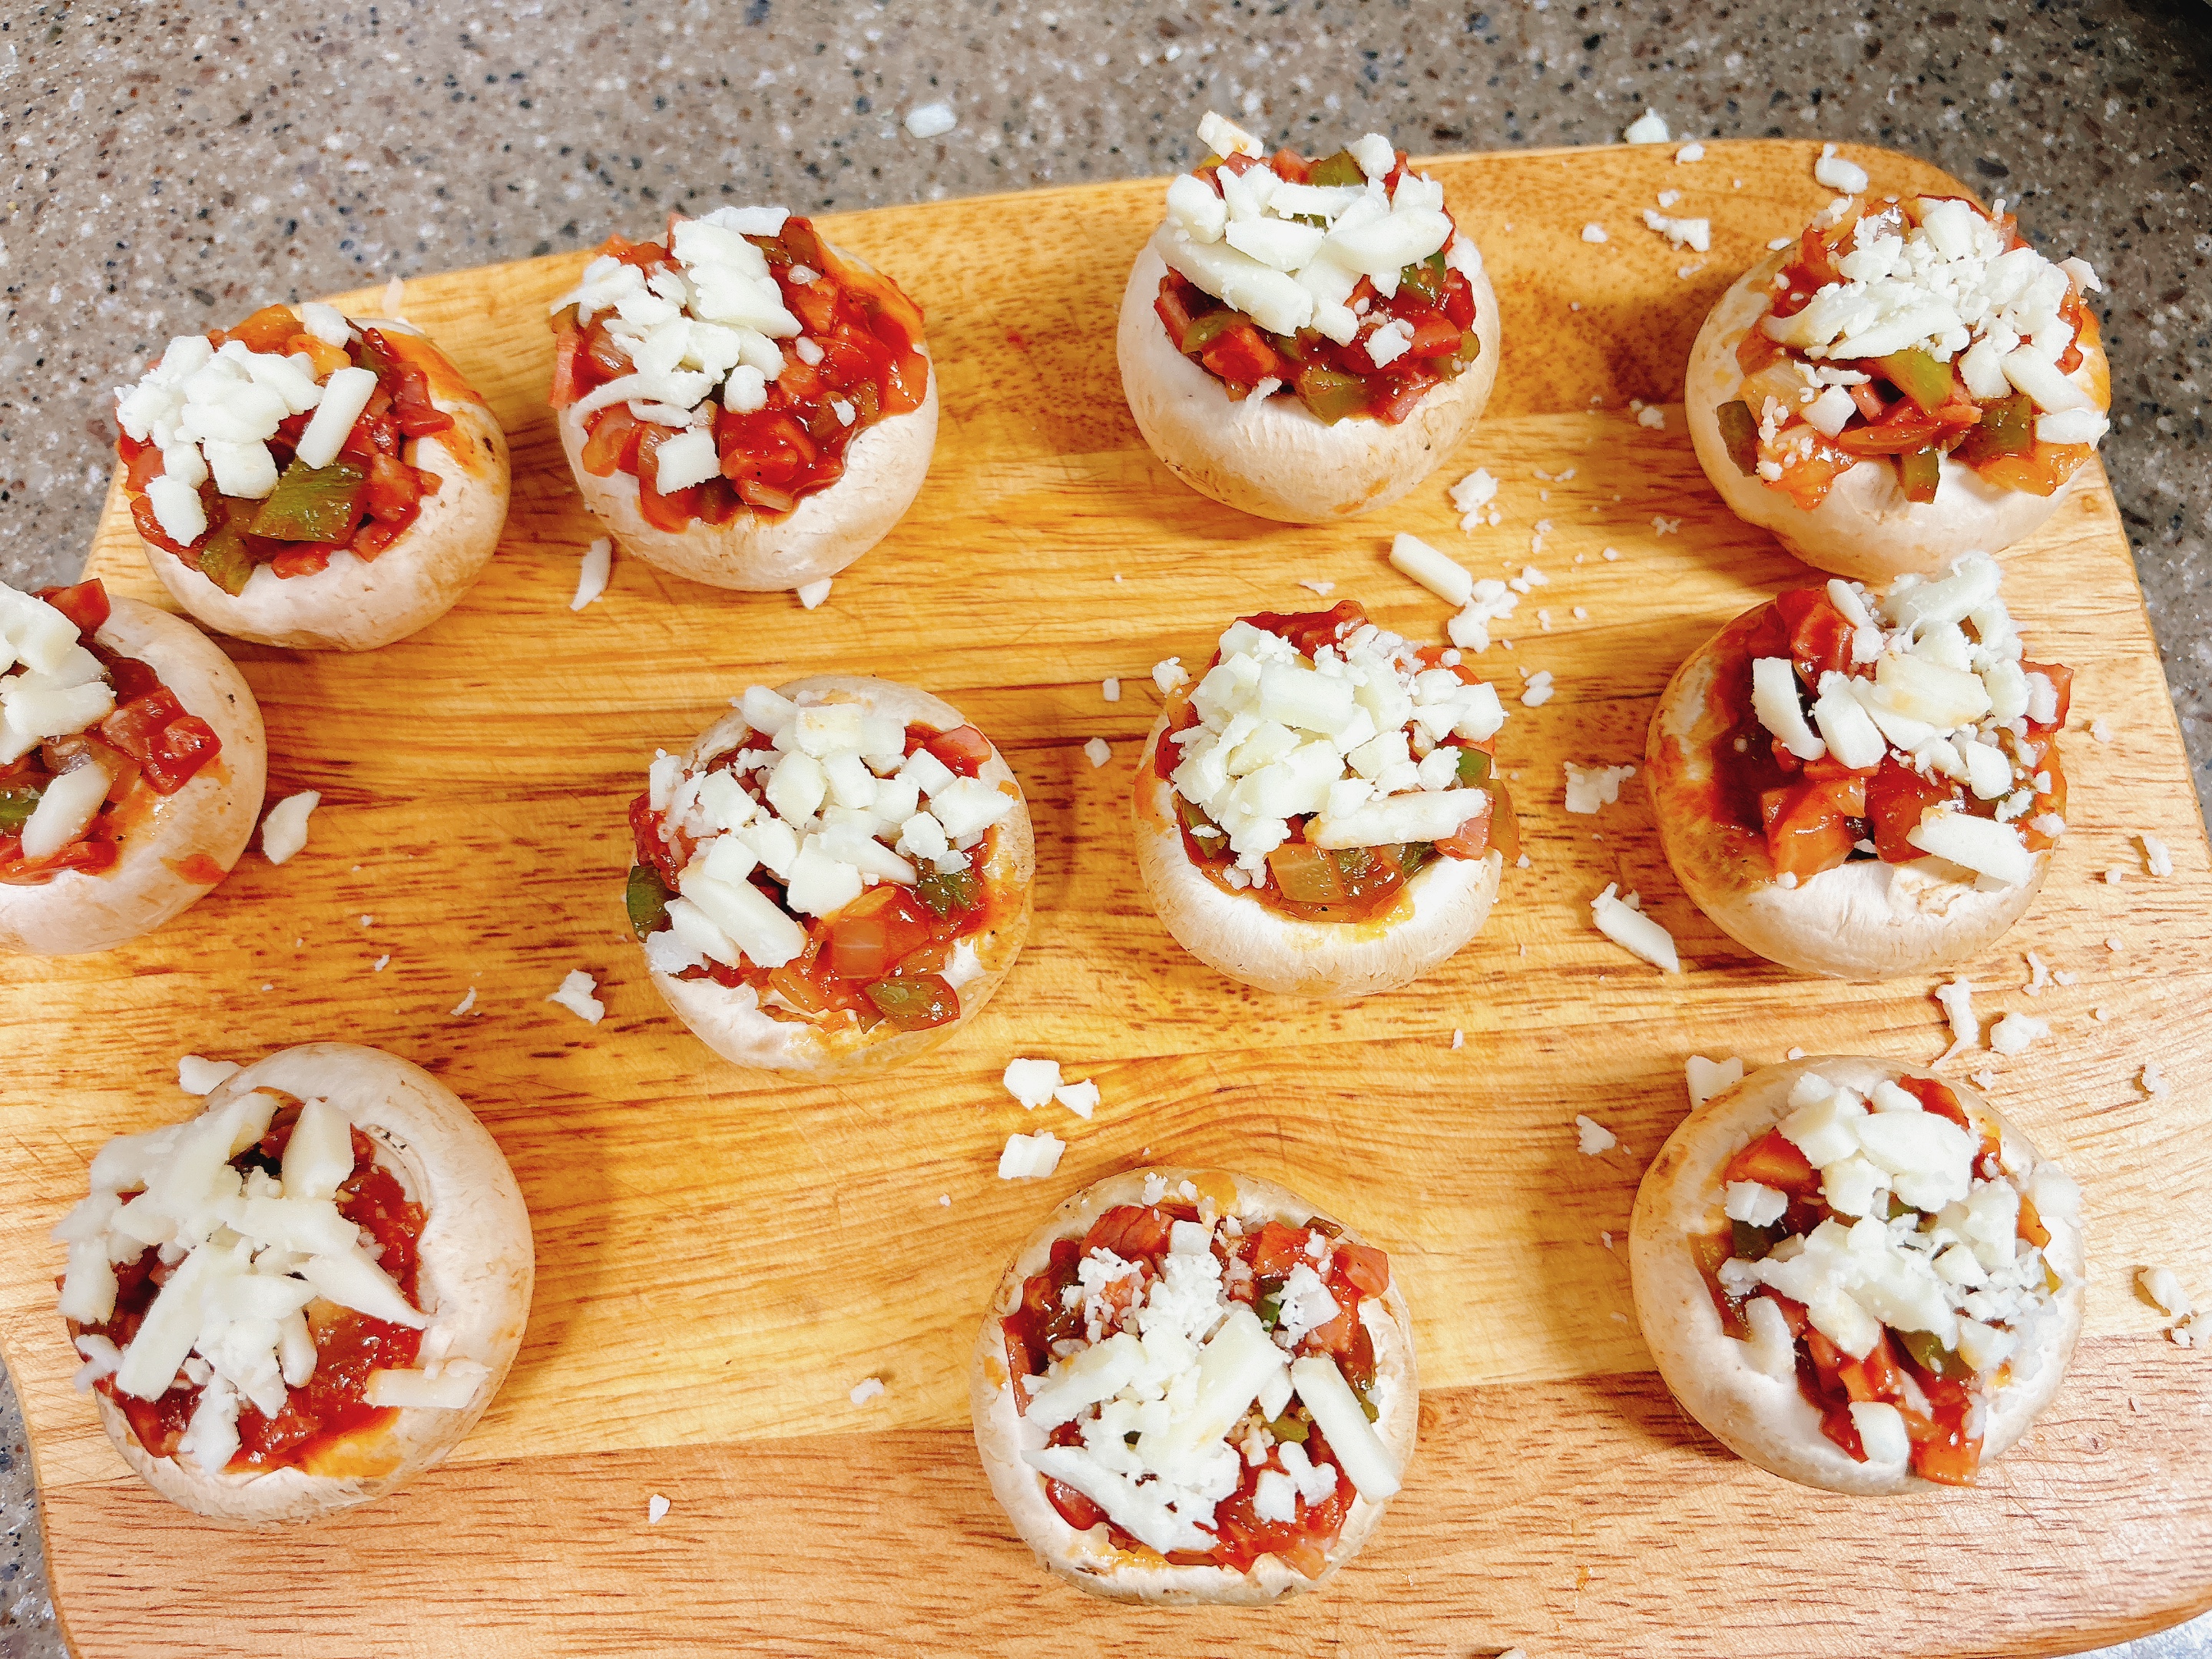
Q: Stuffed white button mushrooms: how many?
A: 11